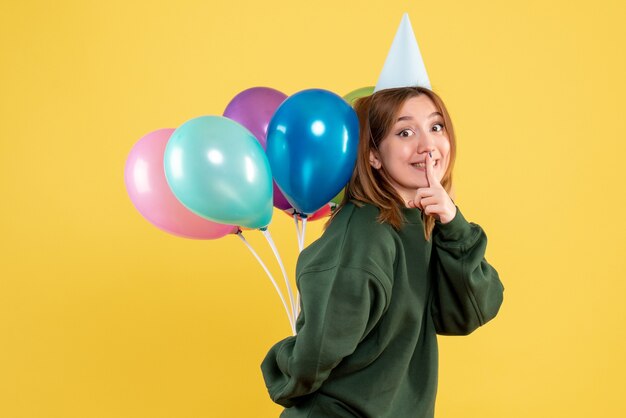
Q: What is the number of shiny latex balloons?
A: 6